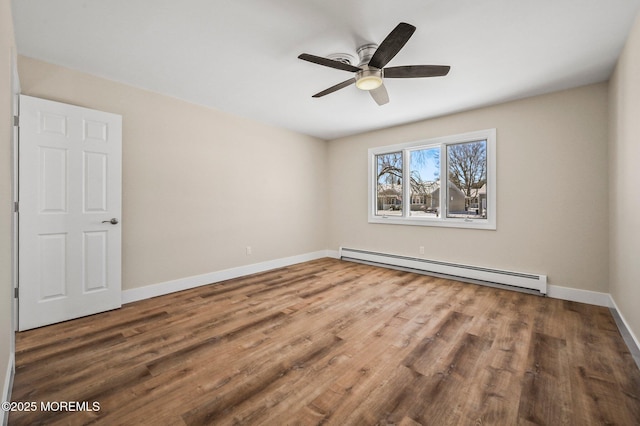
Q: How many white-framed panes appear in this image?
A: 3